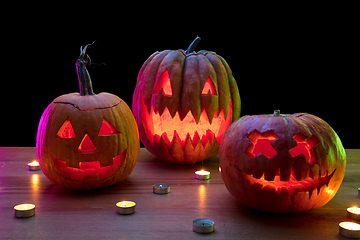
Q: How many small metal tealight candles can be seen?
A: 8